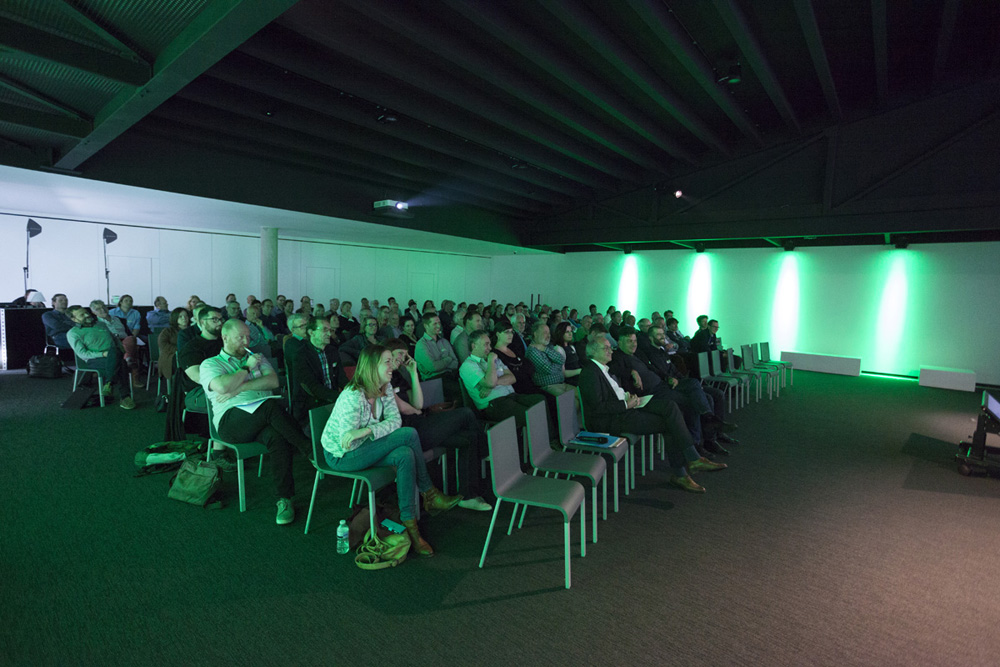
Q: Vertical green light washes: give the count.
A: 4